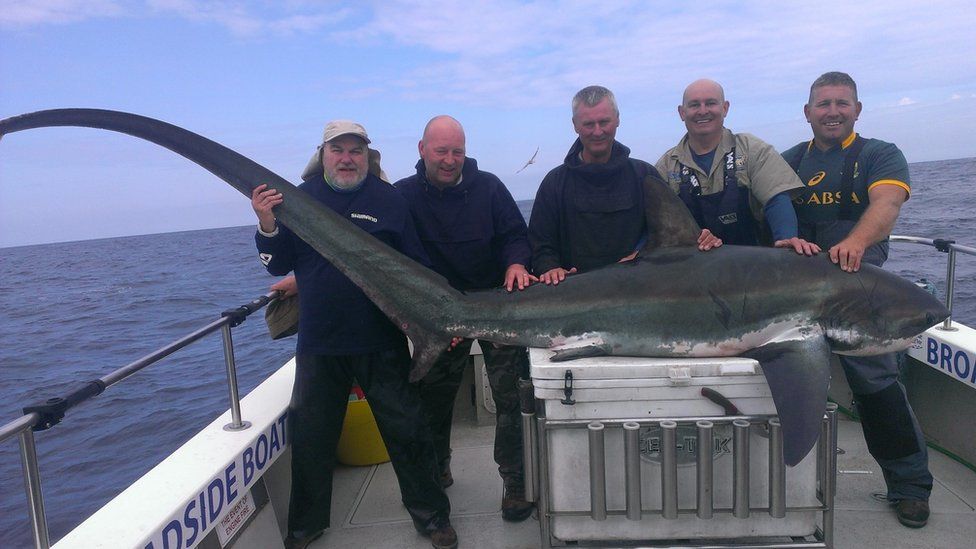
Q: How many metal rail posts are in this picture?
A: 3